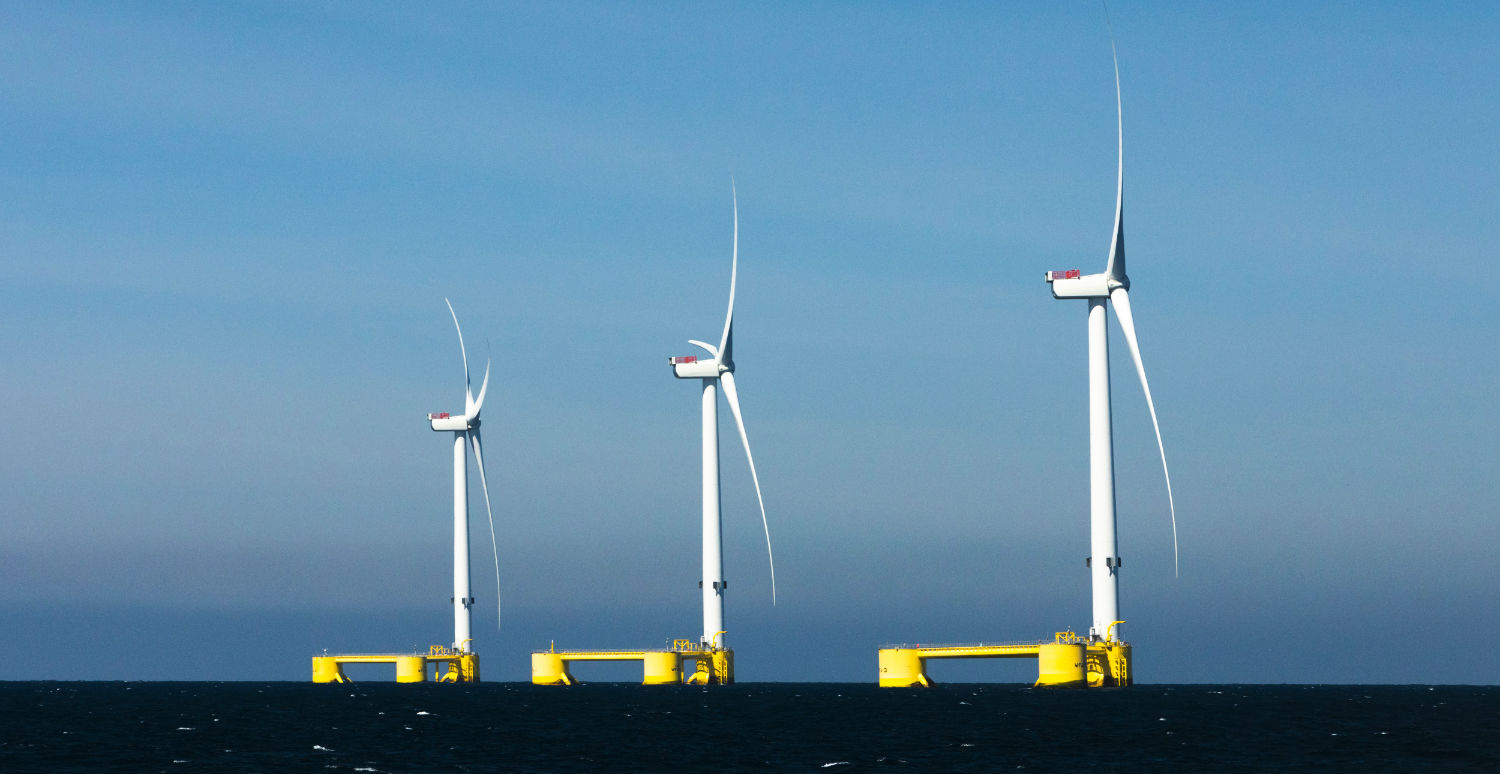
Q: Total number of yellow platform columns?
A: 9